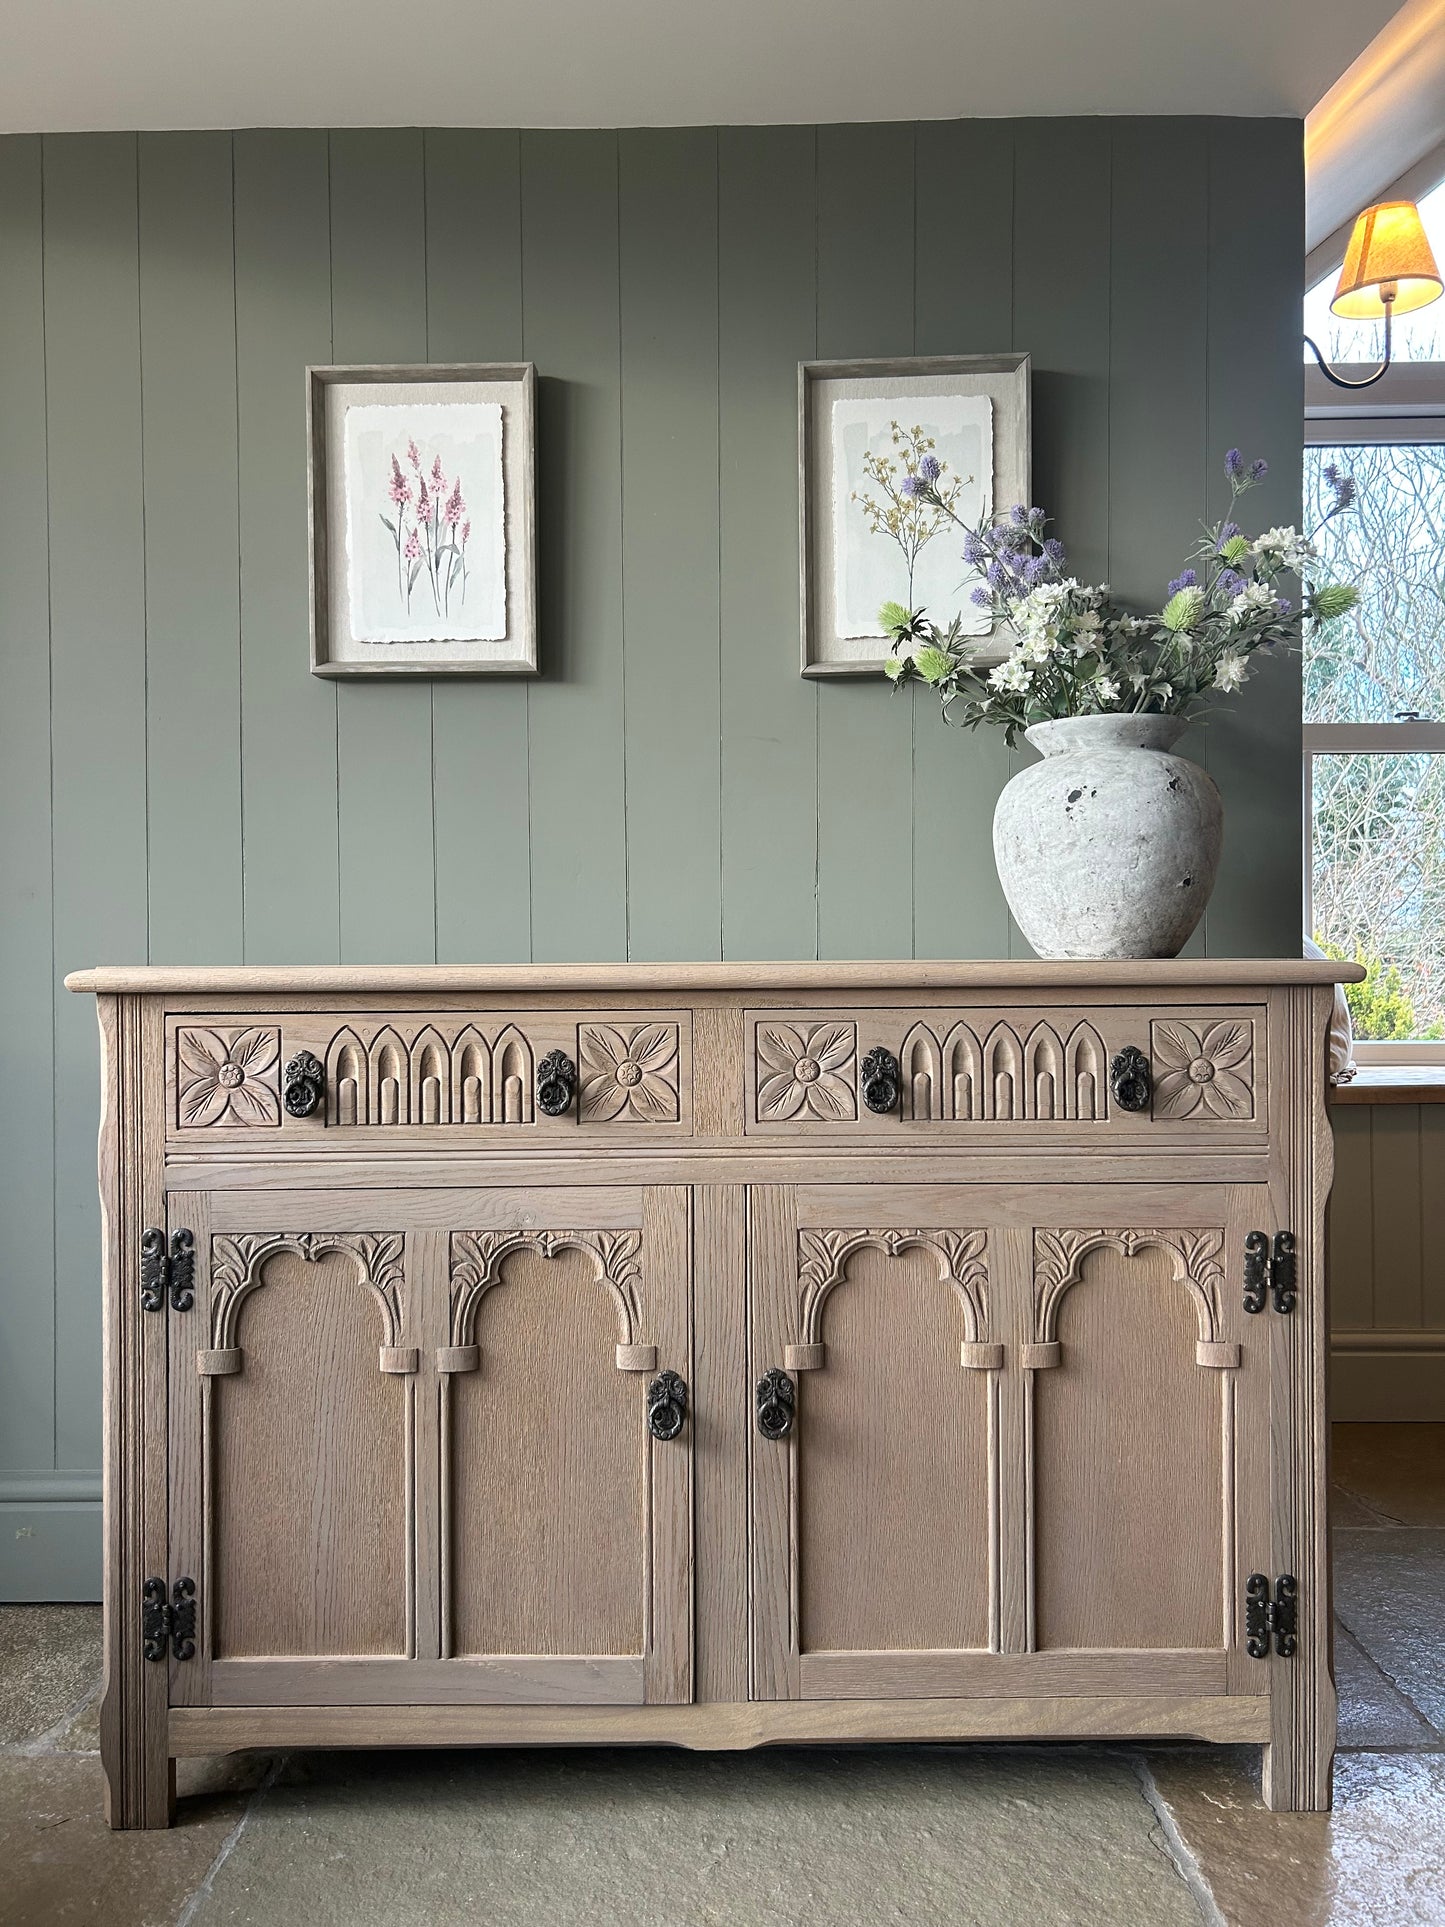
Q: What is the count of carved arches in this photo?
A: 14